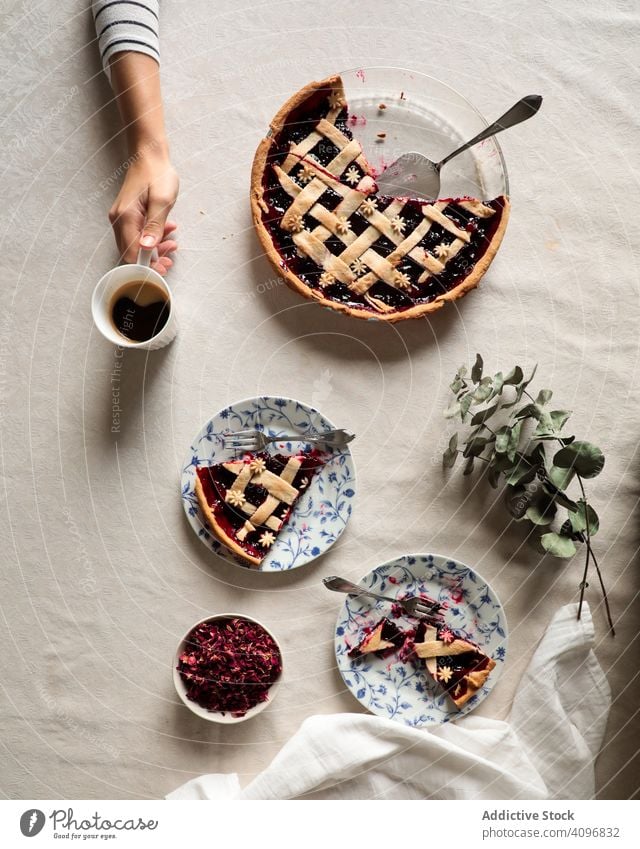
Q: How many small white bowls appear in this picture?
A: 1